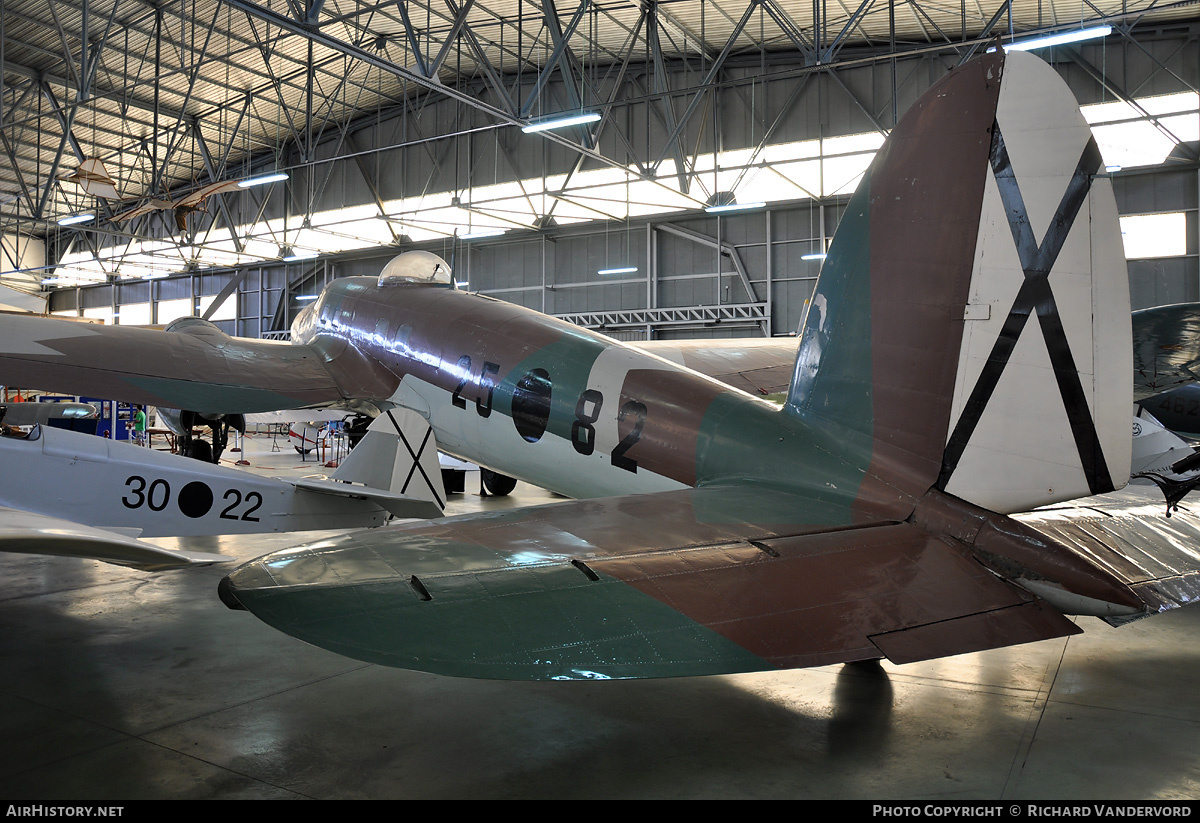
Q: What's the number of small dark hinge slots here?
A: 3